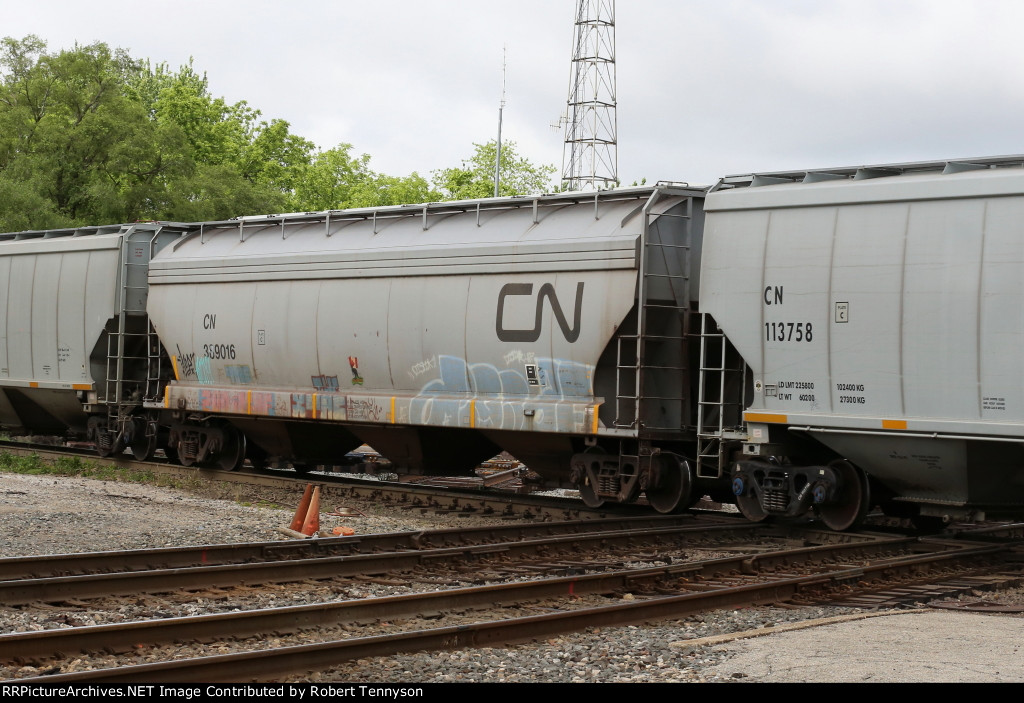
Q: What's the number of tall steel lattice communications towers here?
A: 1